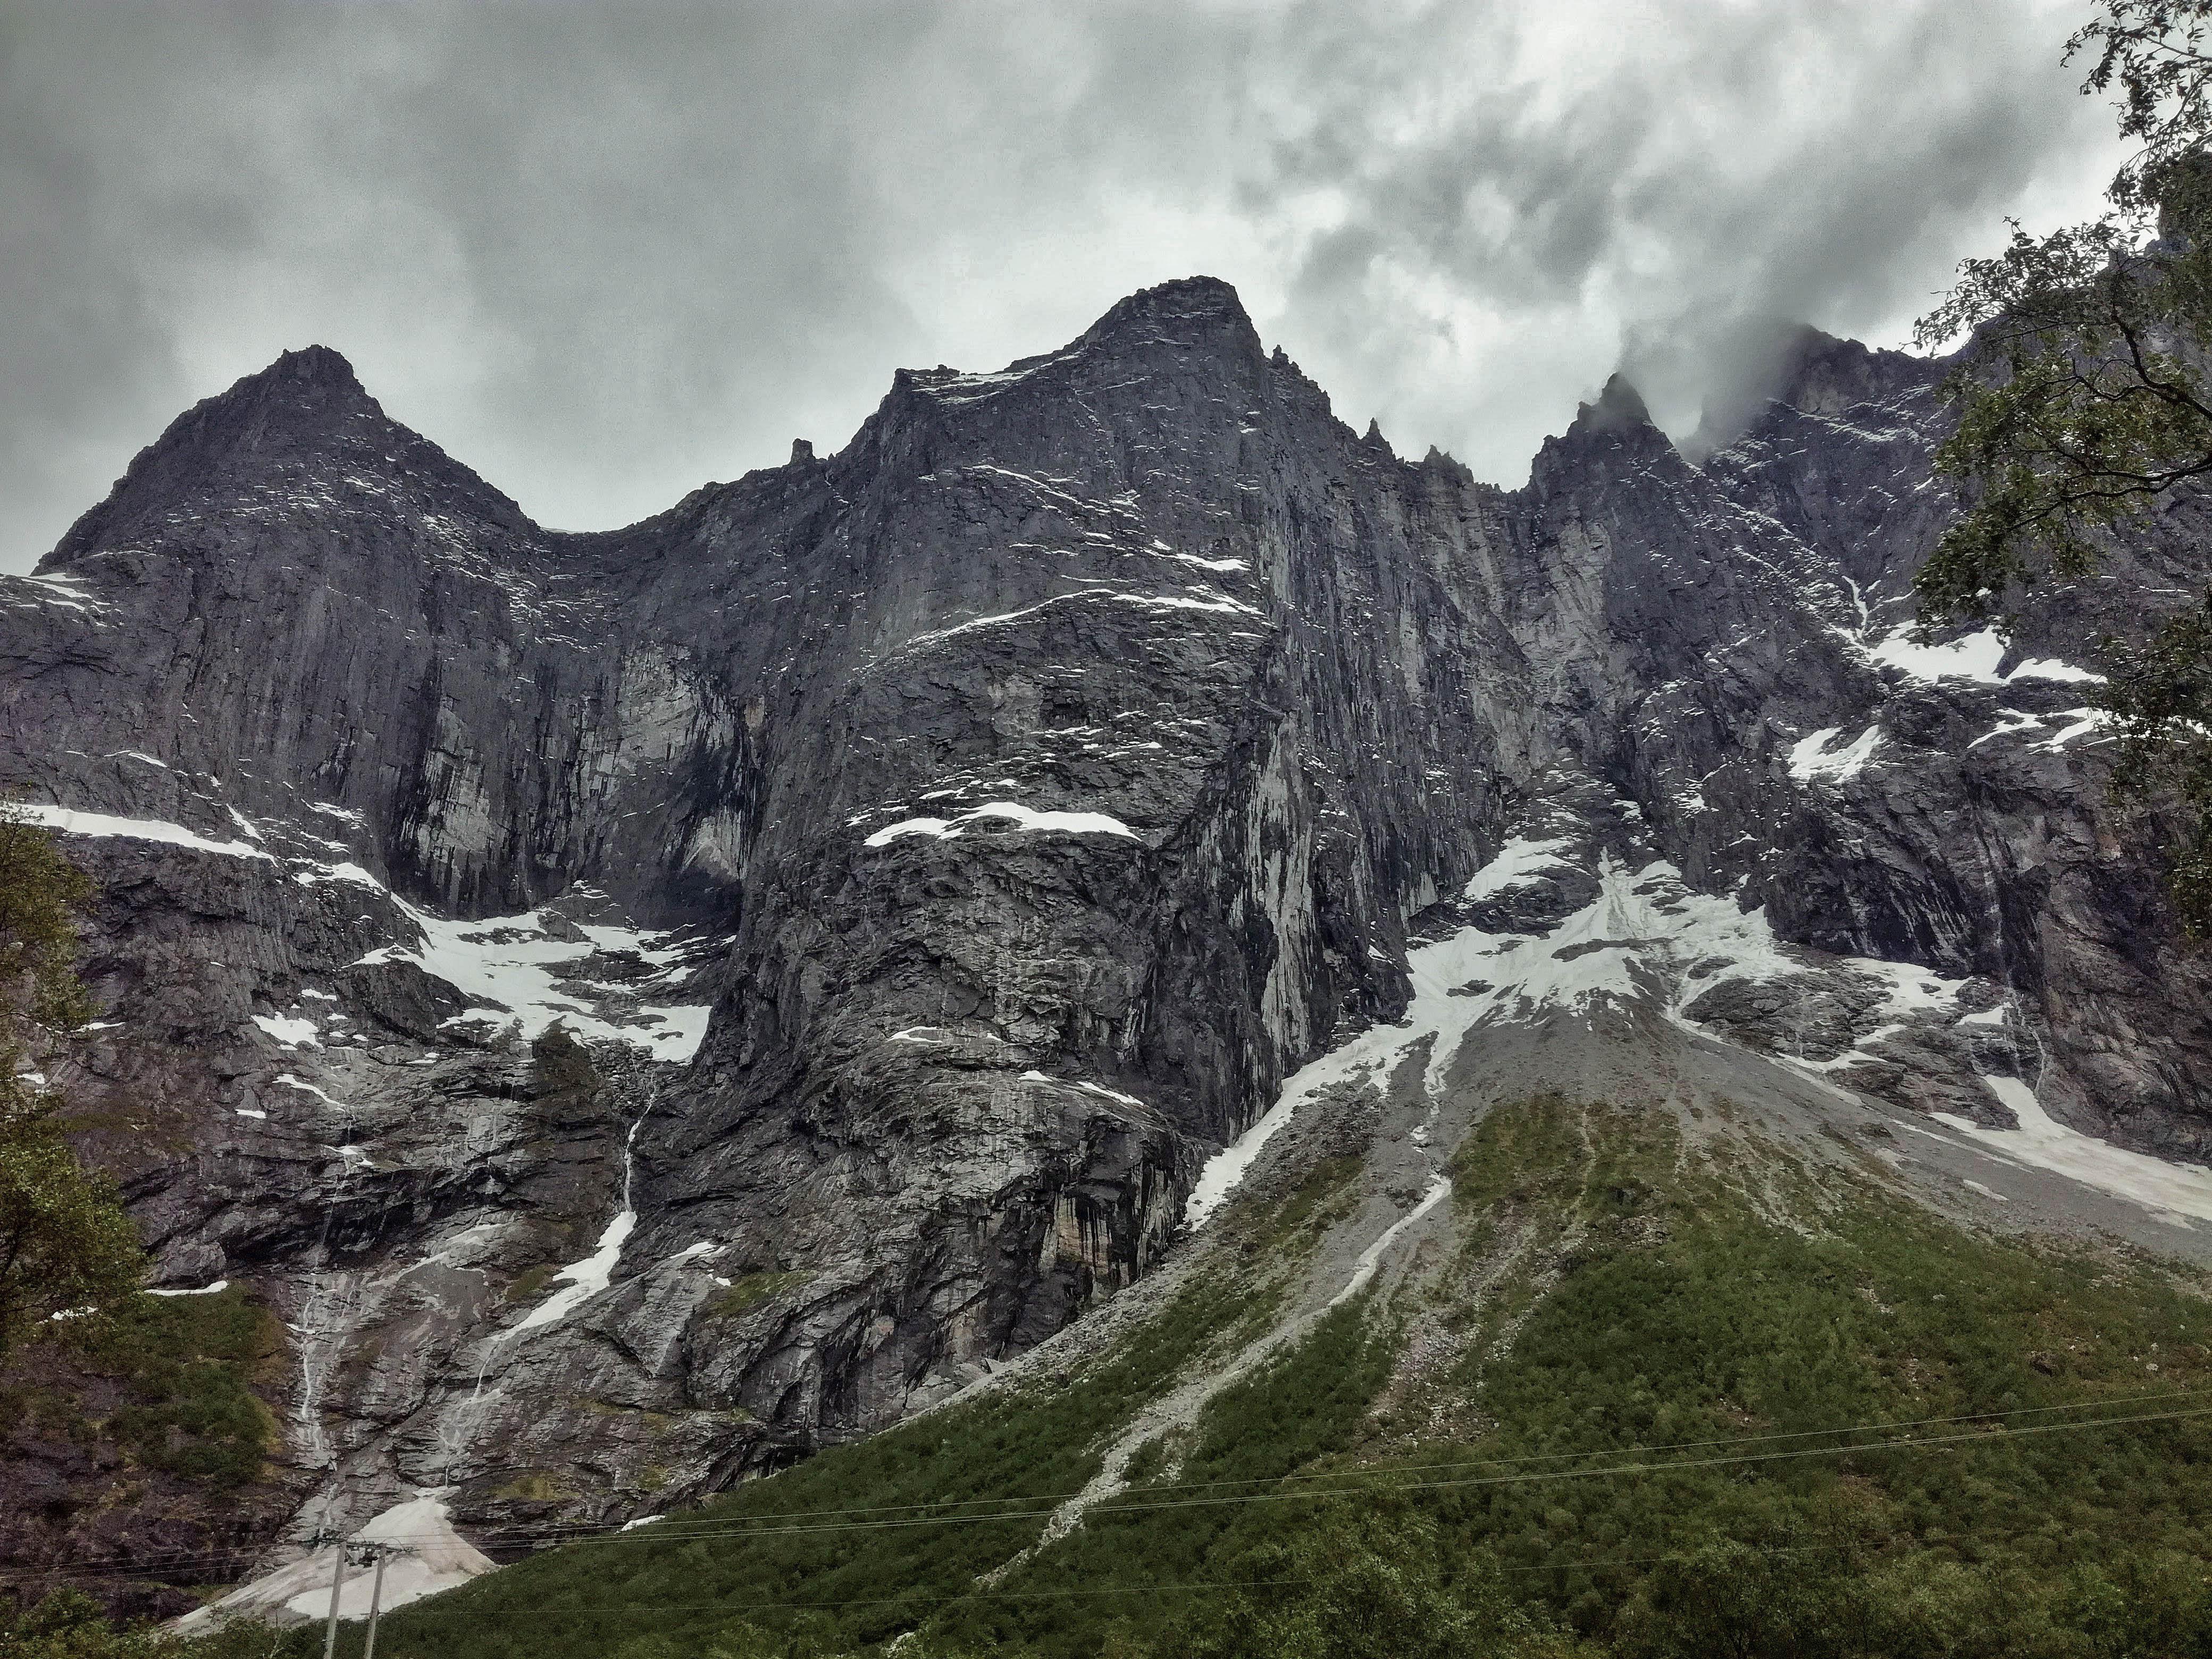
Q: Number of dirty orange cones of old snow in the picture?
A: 1